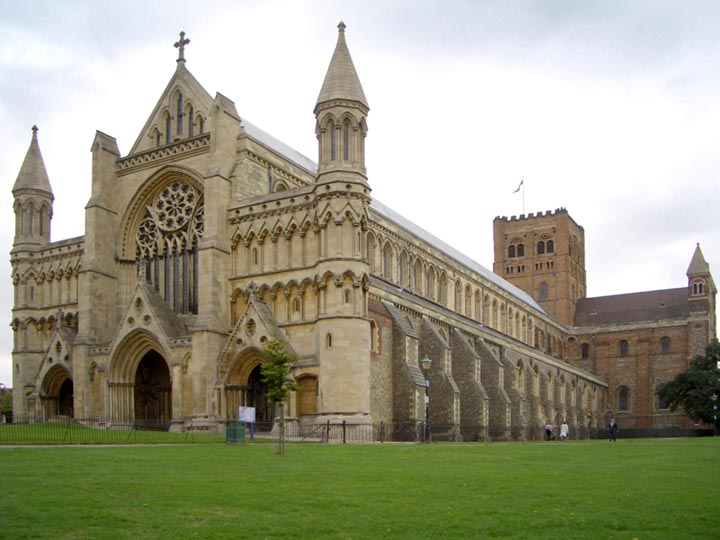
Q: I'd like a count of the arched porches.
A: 3